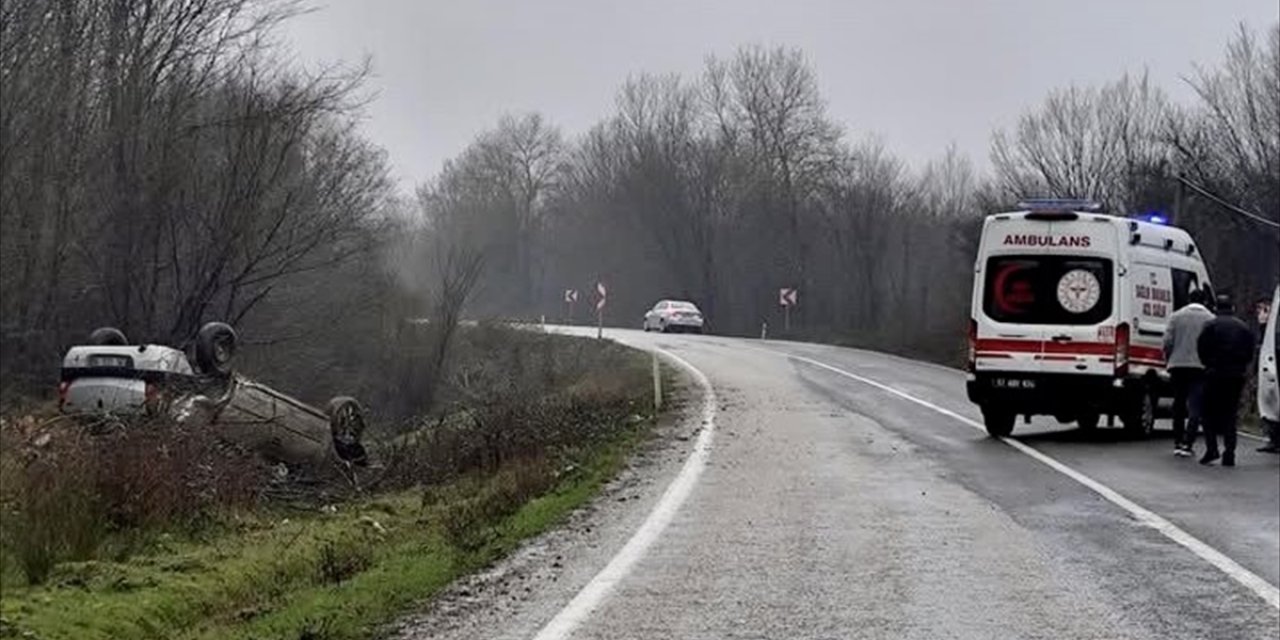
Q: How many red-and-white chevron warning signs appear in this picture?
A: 3